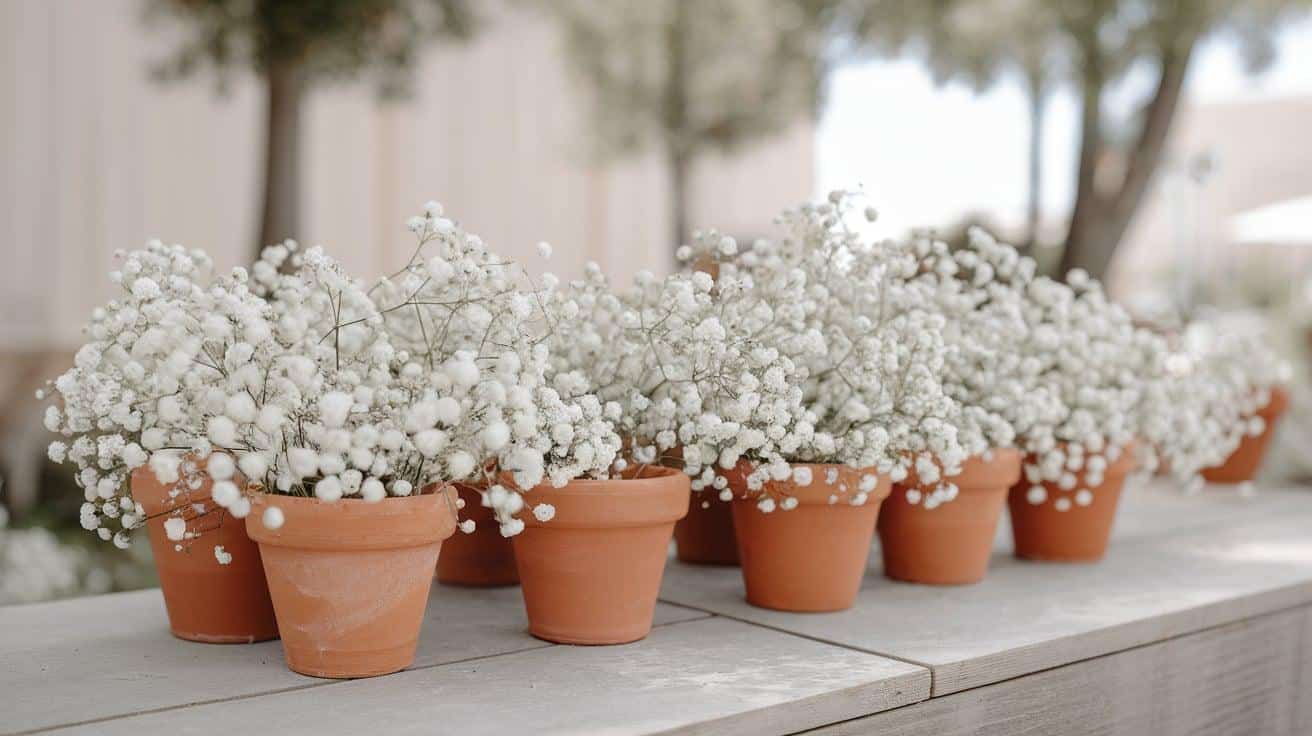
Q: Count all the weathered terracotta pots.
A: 9